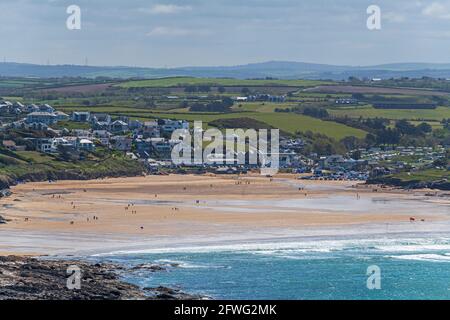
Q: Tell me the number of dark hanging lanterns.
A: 0